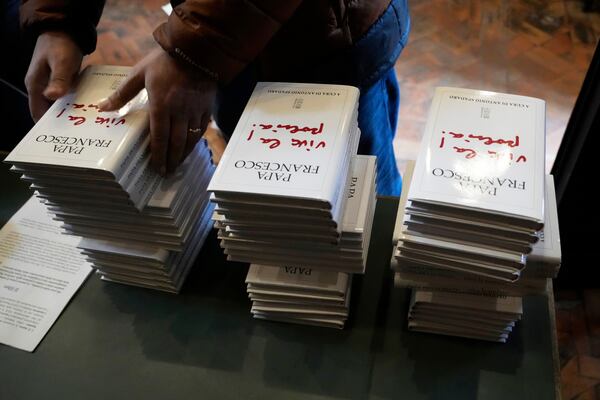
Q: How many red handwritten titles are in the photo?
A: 3